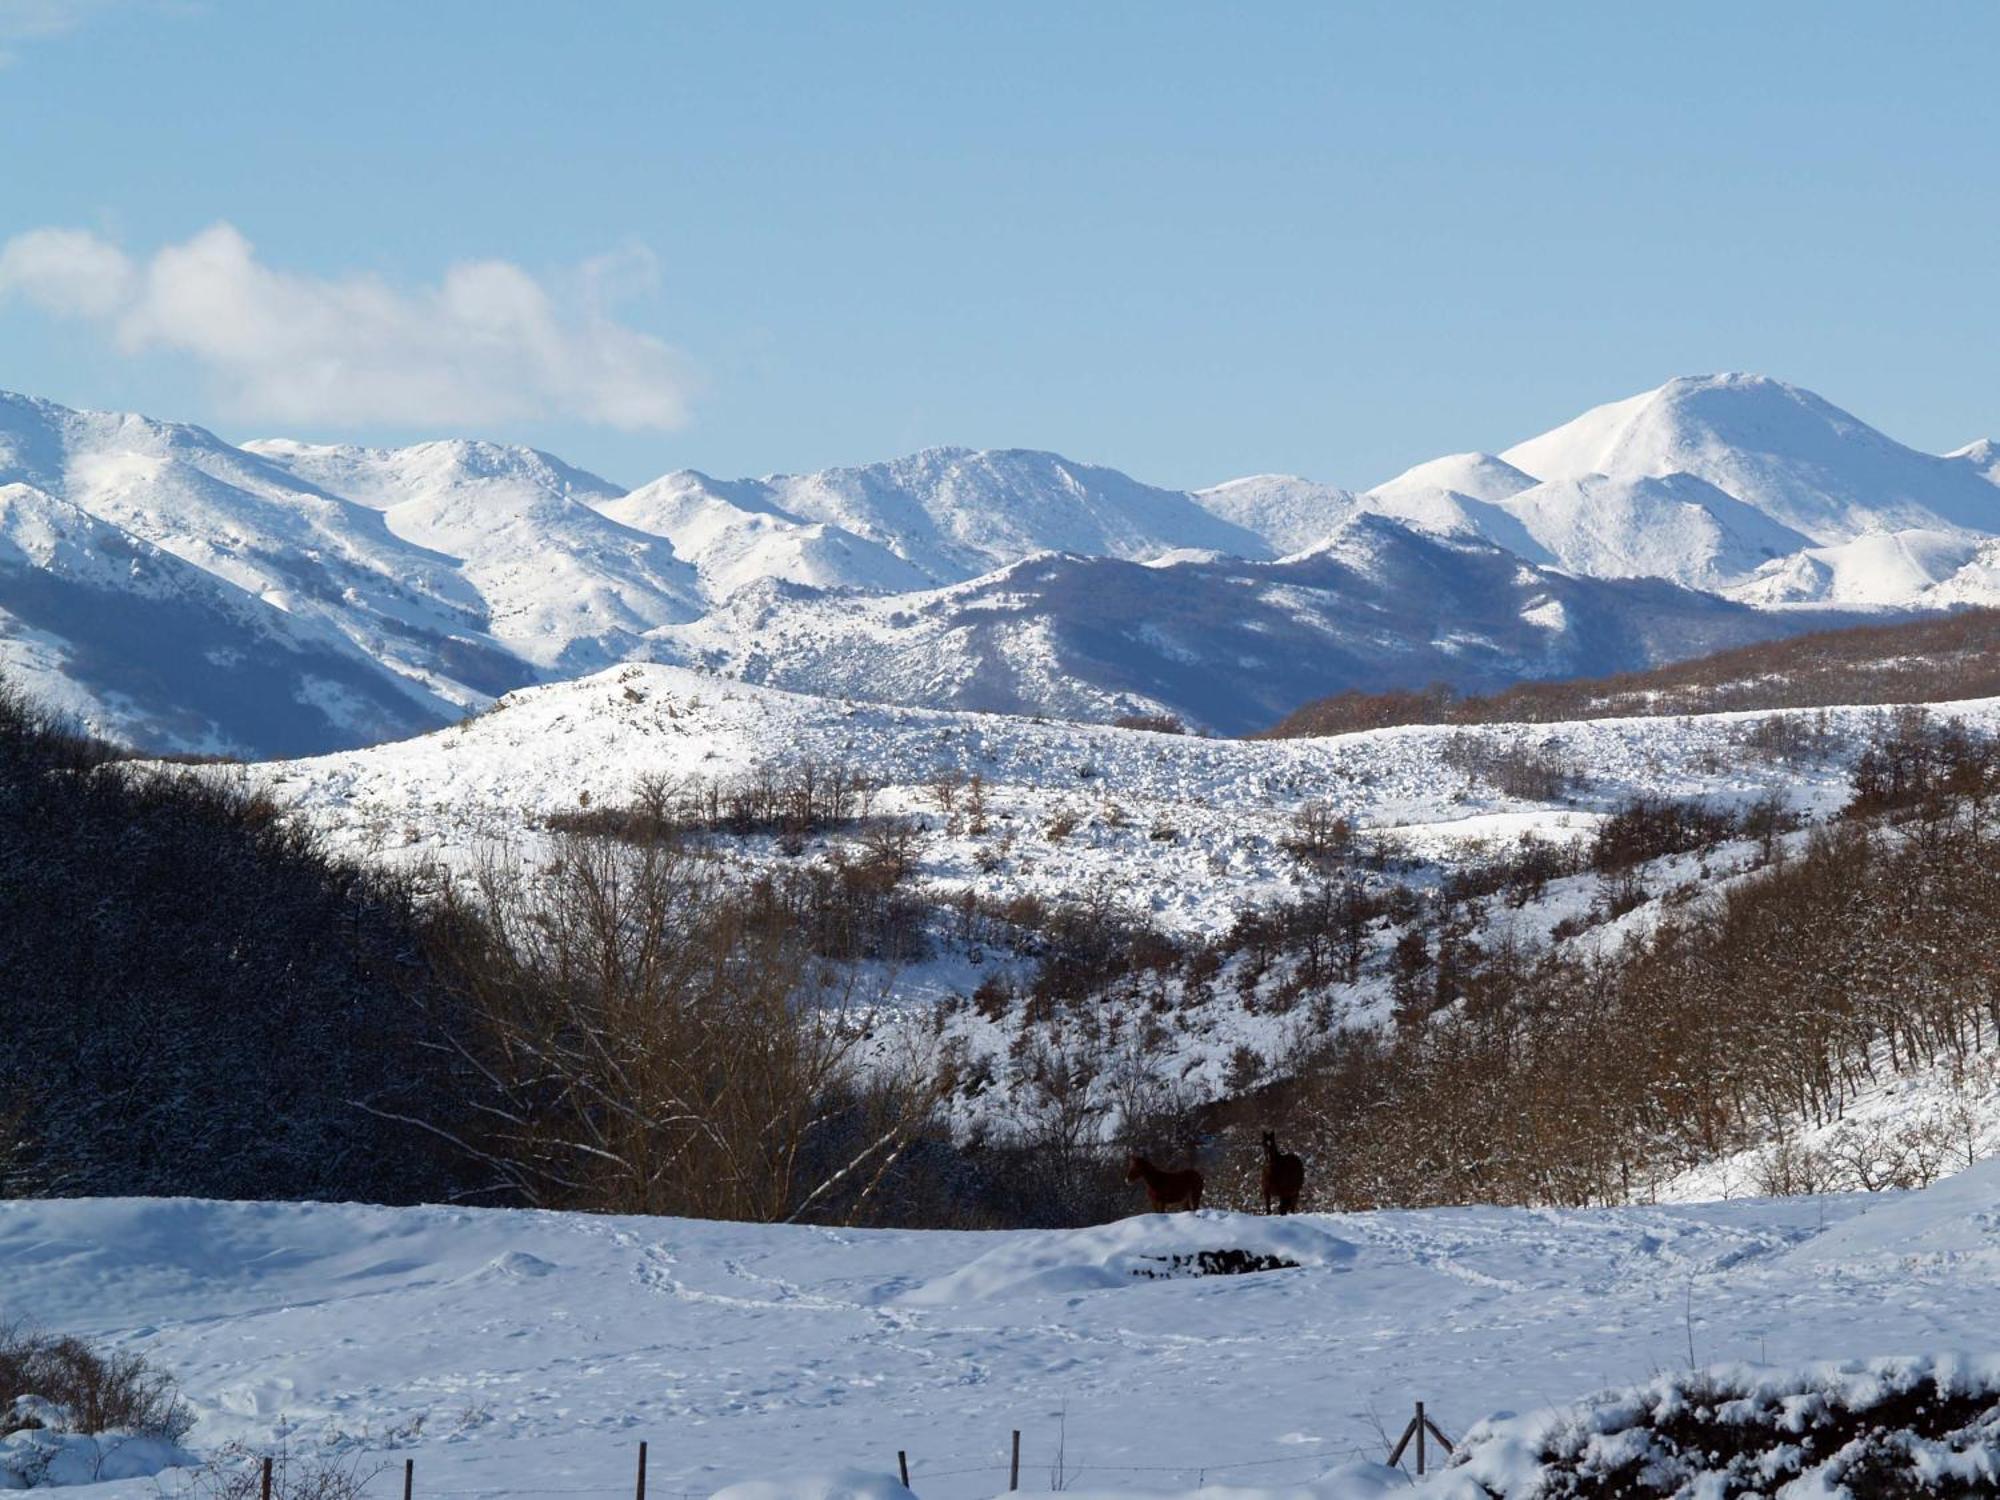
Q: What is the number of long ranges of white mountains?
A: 1